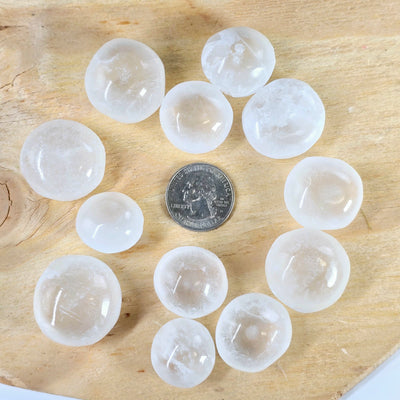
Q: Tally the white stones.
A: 12